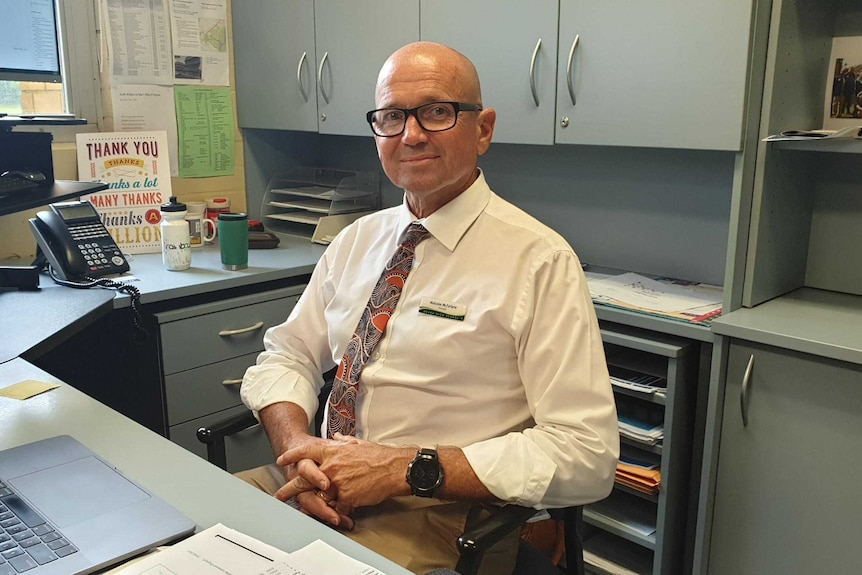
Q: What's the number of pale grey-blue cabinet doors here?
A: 5